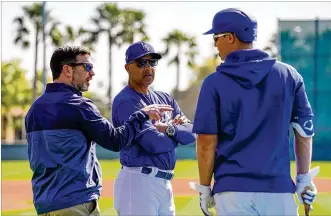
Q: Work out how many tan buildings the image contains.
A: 1